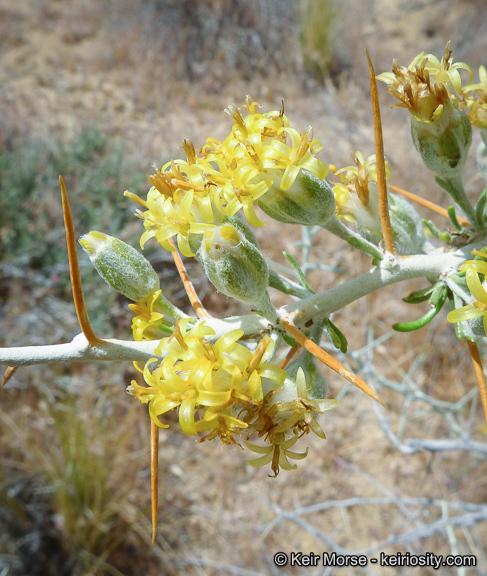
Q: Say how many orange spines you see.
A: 9